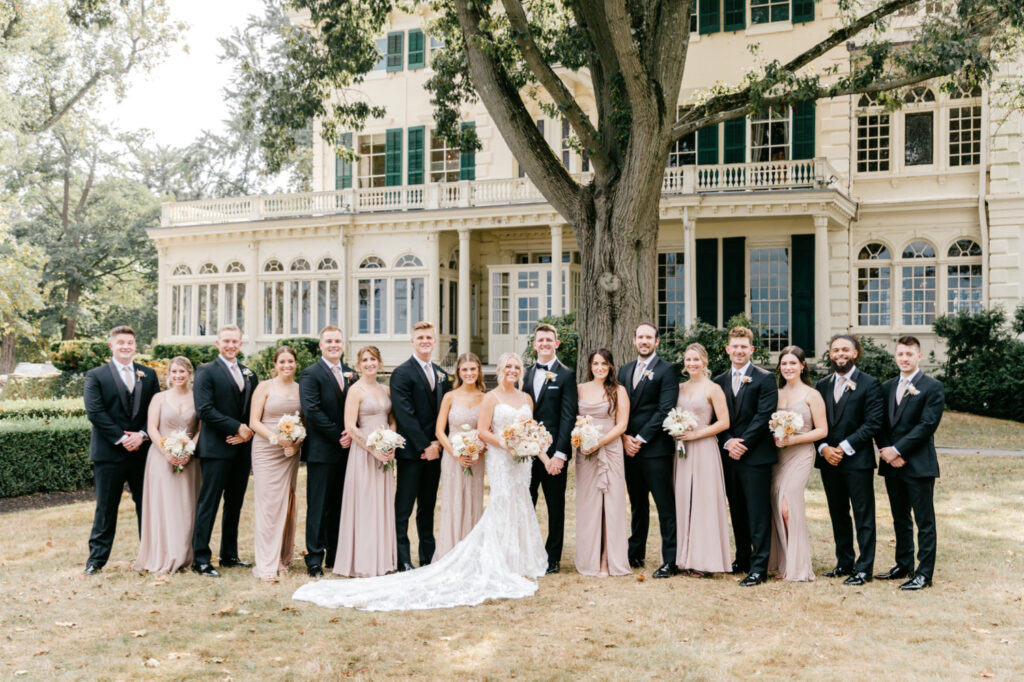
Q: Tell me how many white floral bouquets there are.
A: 8